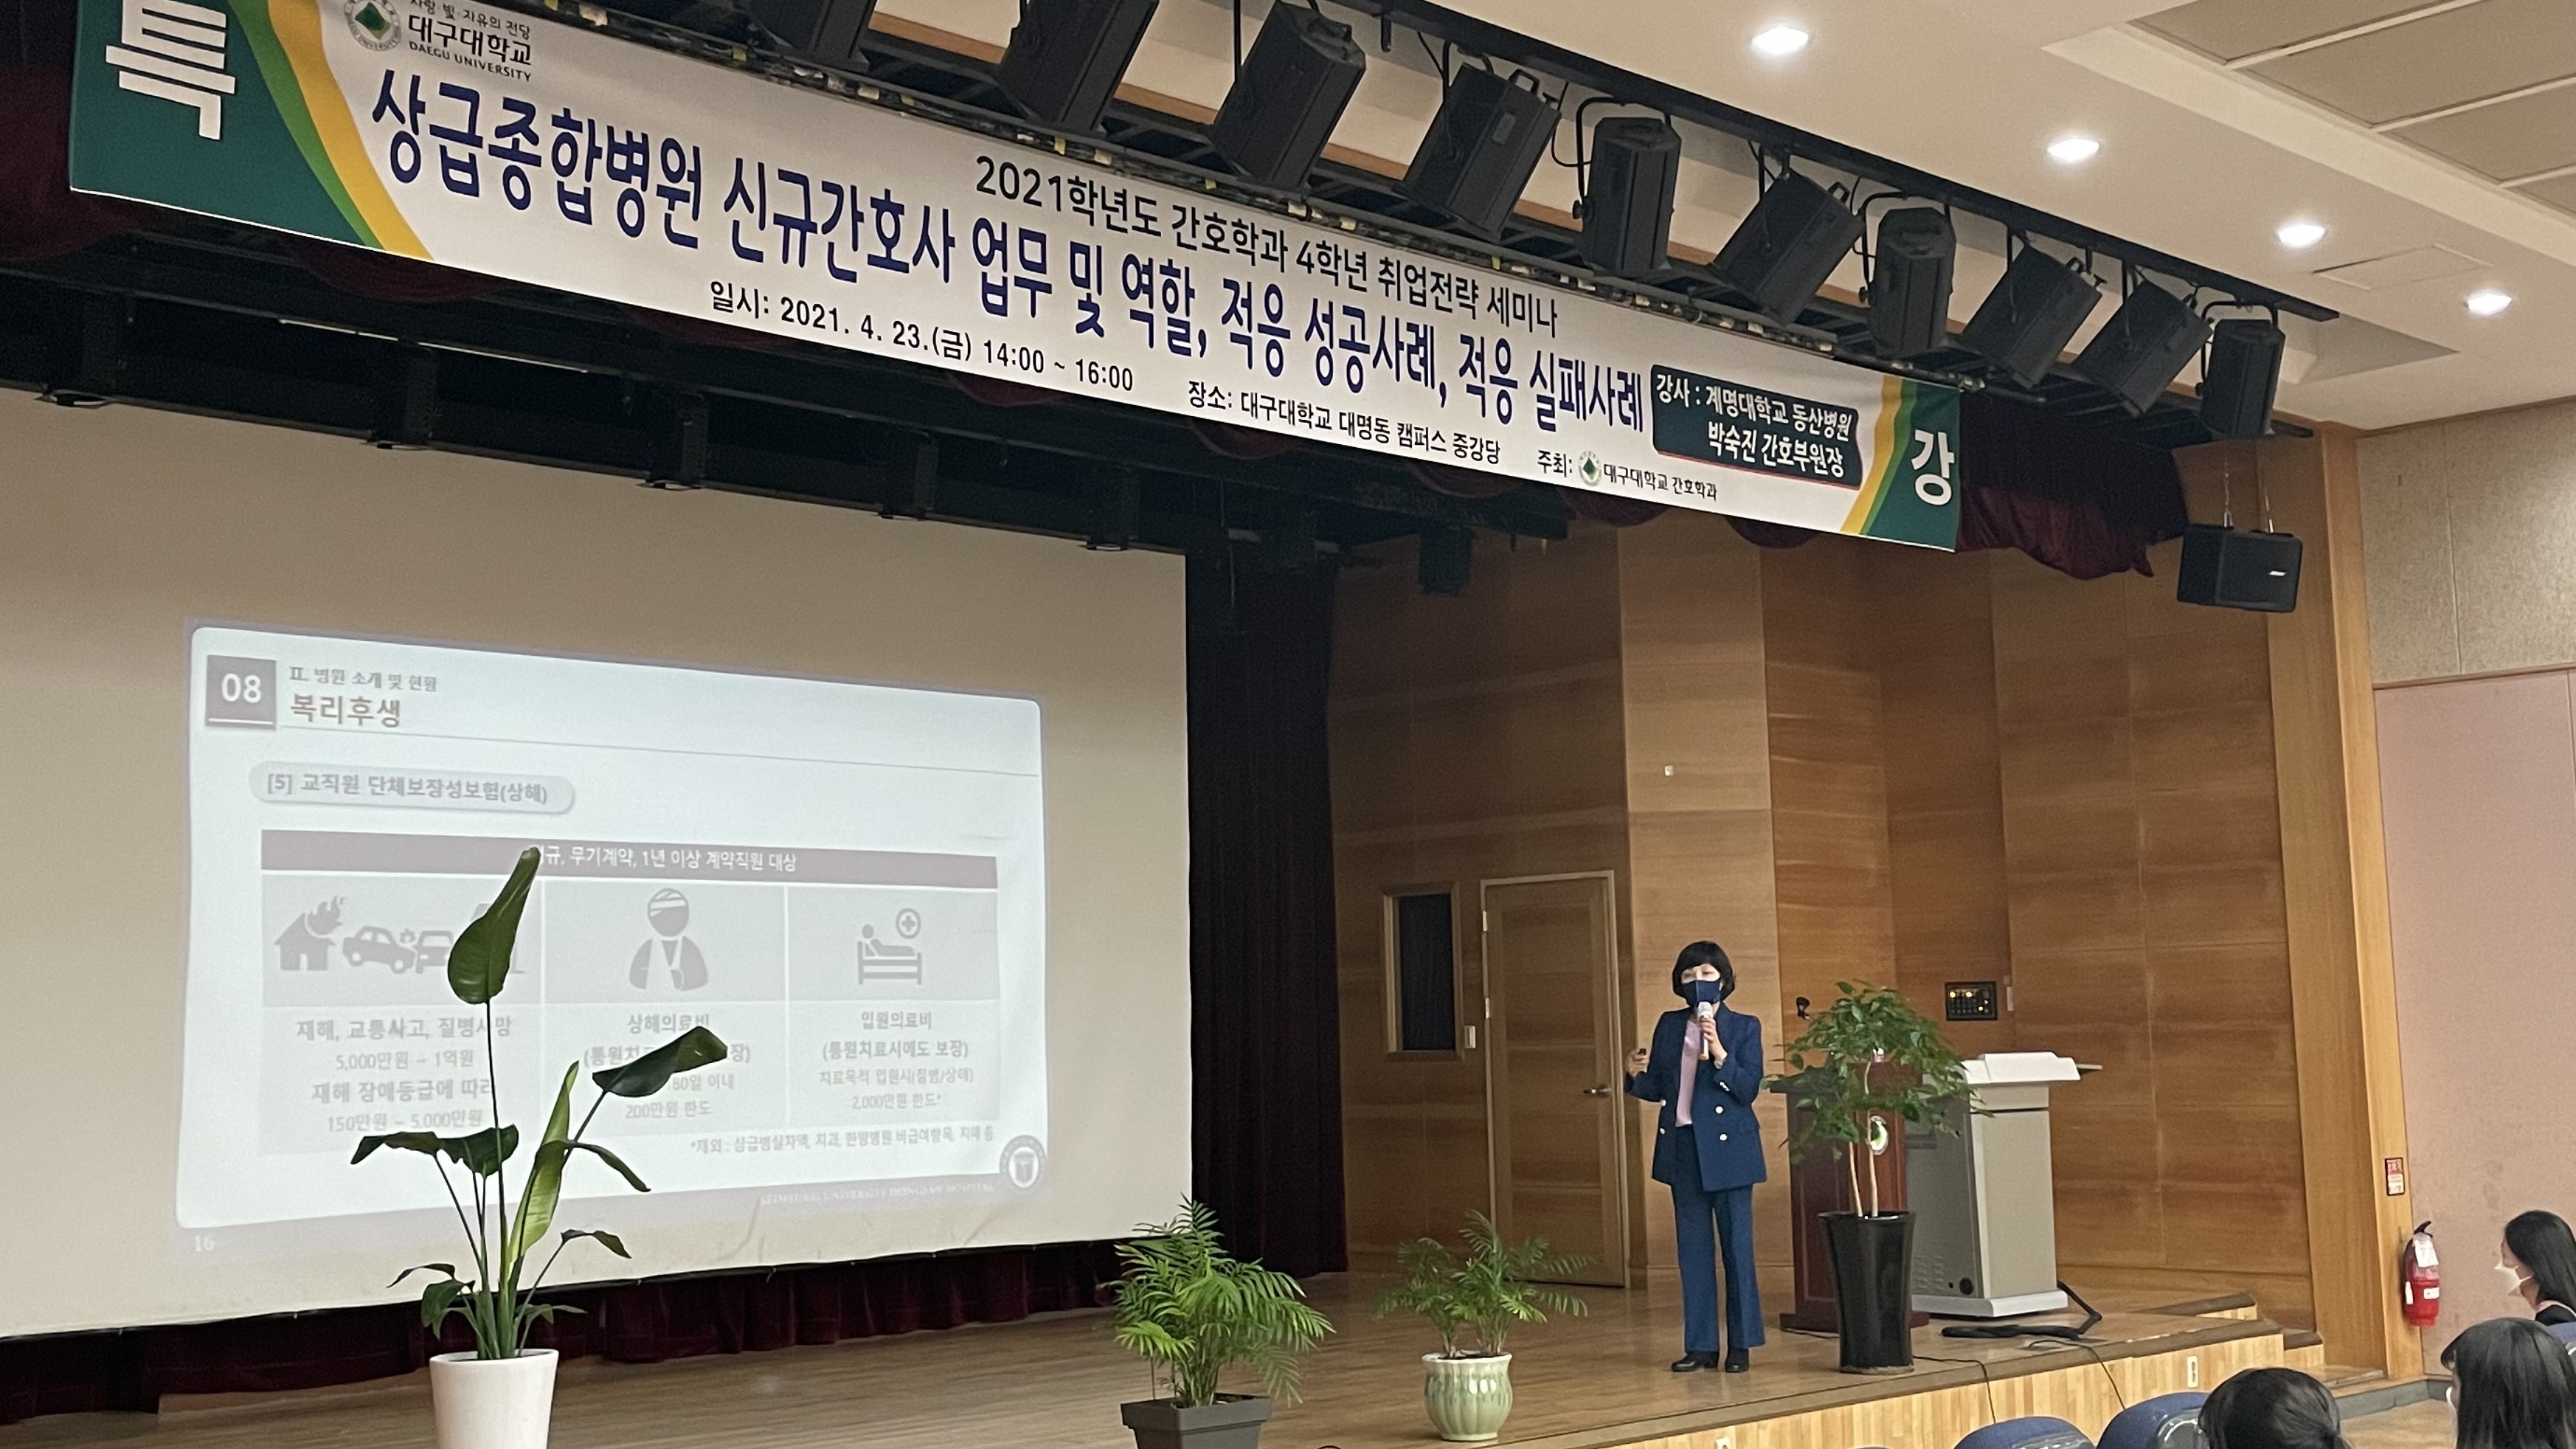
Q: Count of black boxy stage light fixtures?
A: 10